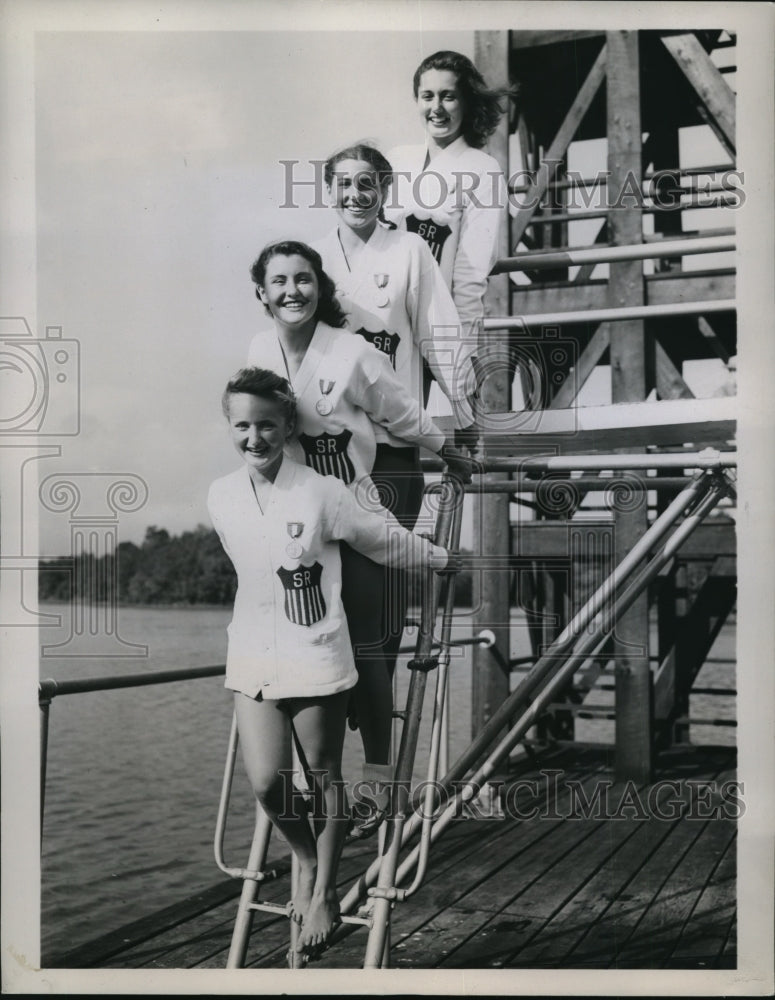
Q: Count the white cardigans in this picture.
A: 4